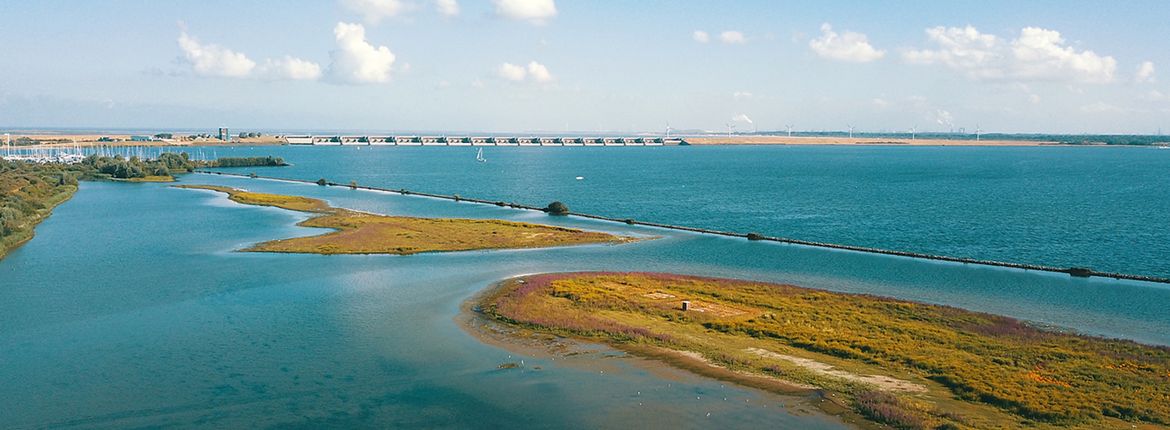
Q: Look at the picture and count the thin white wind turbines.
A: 6